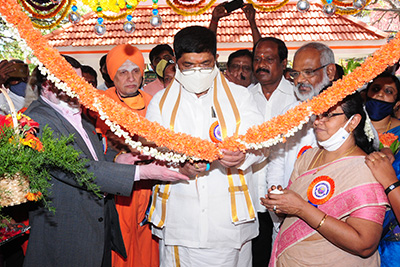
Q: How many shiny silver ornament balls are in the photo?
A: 7